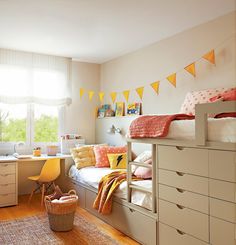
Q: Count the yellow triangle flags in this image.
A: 10